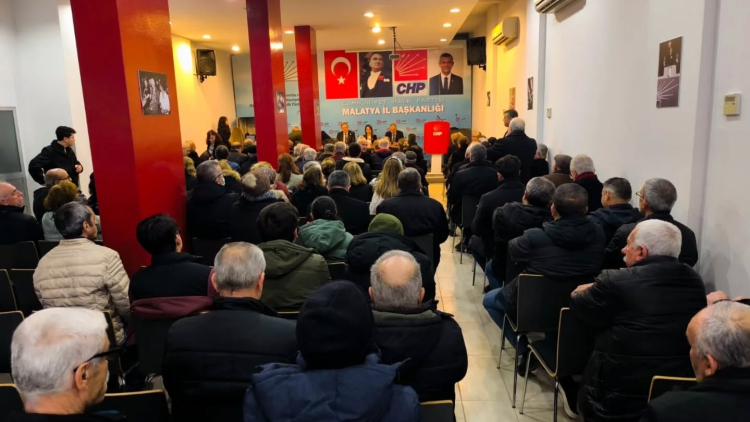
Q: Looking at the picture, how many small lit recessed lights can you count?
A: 9